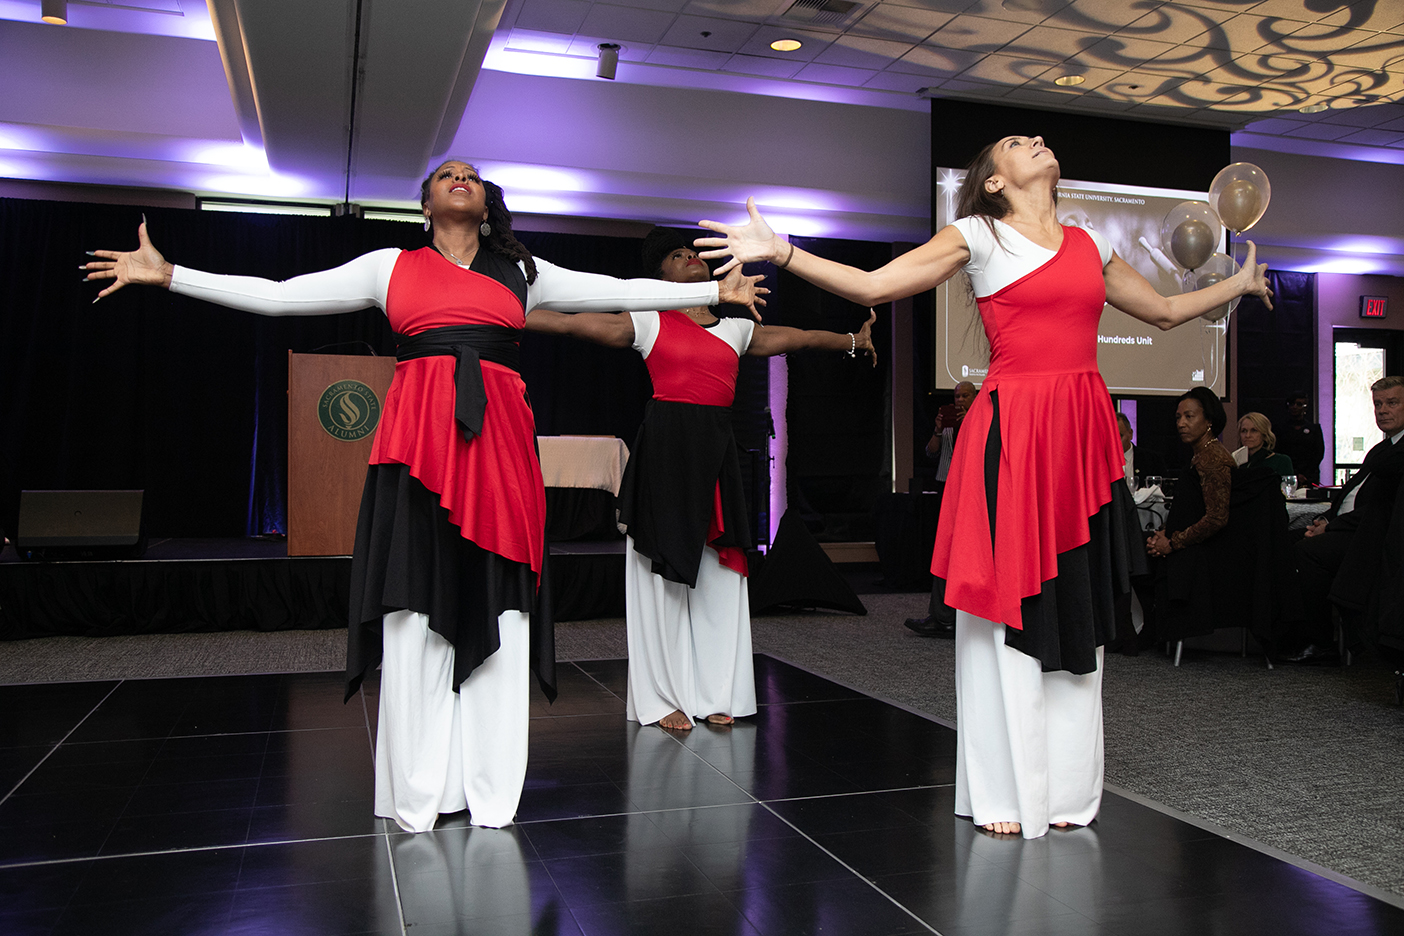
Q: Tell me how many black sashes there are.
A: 1